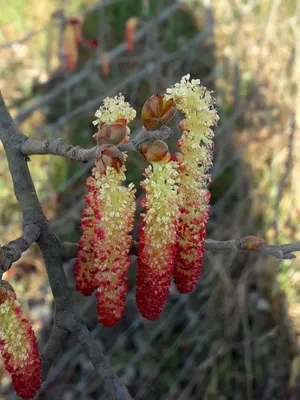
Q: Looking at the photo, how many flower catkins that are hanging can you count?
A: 5